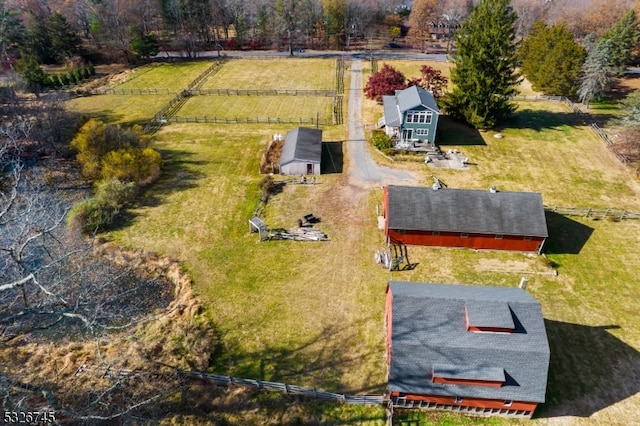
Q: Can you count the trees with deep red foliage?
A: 2